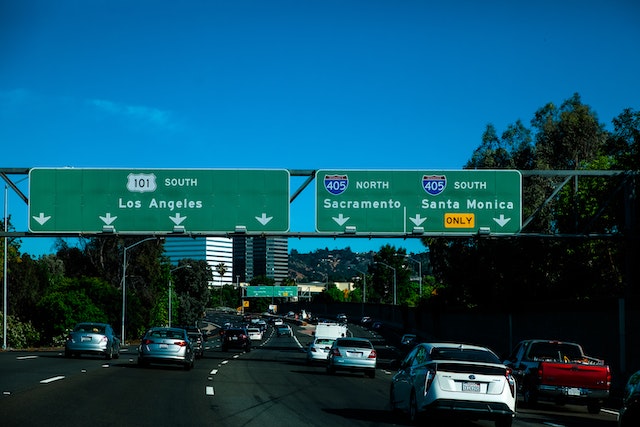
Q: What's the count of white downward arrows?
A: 7